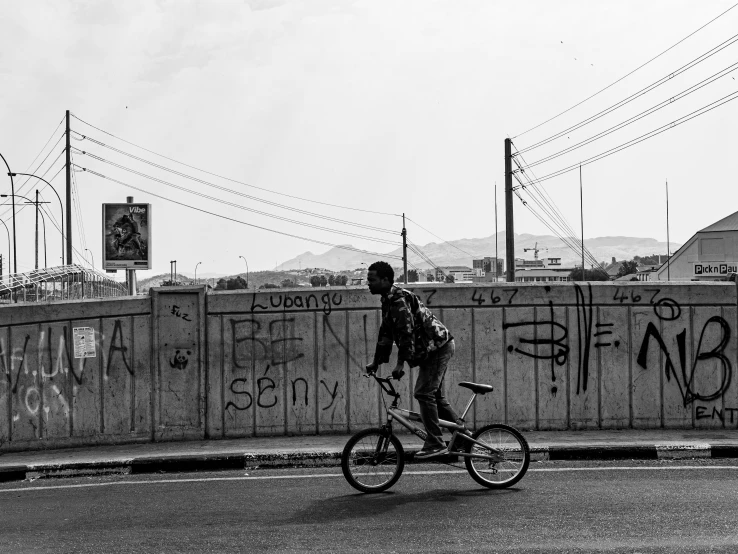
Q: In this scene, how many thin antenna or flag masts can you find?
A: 3